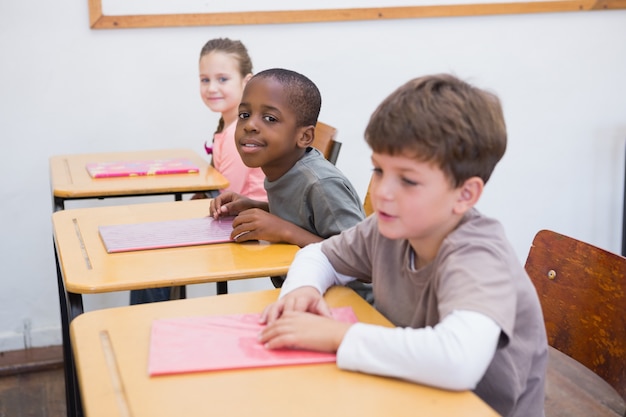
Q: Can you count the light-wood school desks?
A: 3